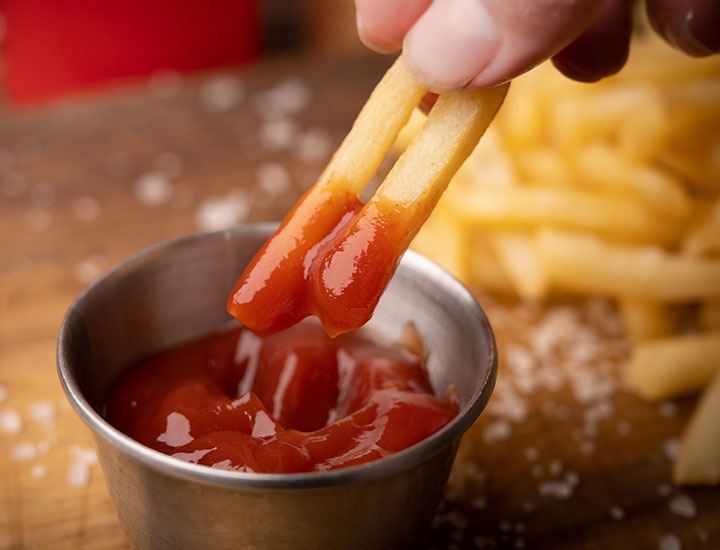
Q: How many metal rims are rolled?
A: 1